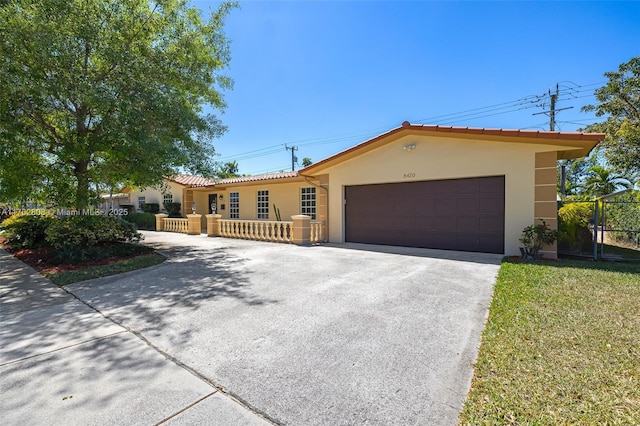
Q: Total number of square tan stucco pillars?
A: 4